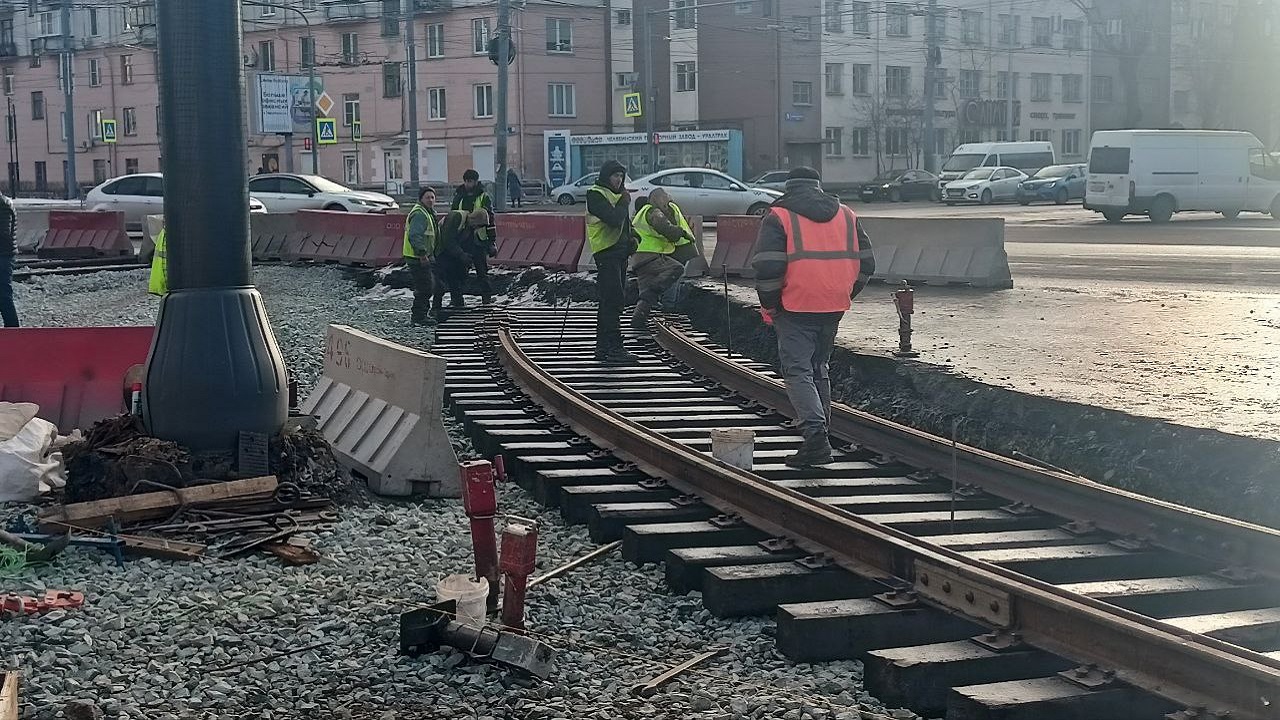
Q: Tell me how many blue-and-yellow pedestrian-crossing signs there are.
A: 4